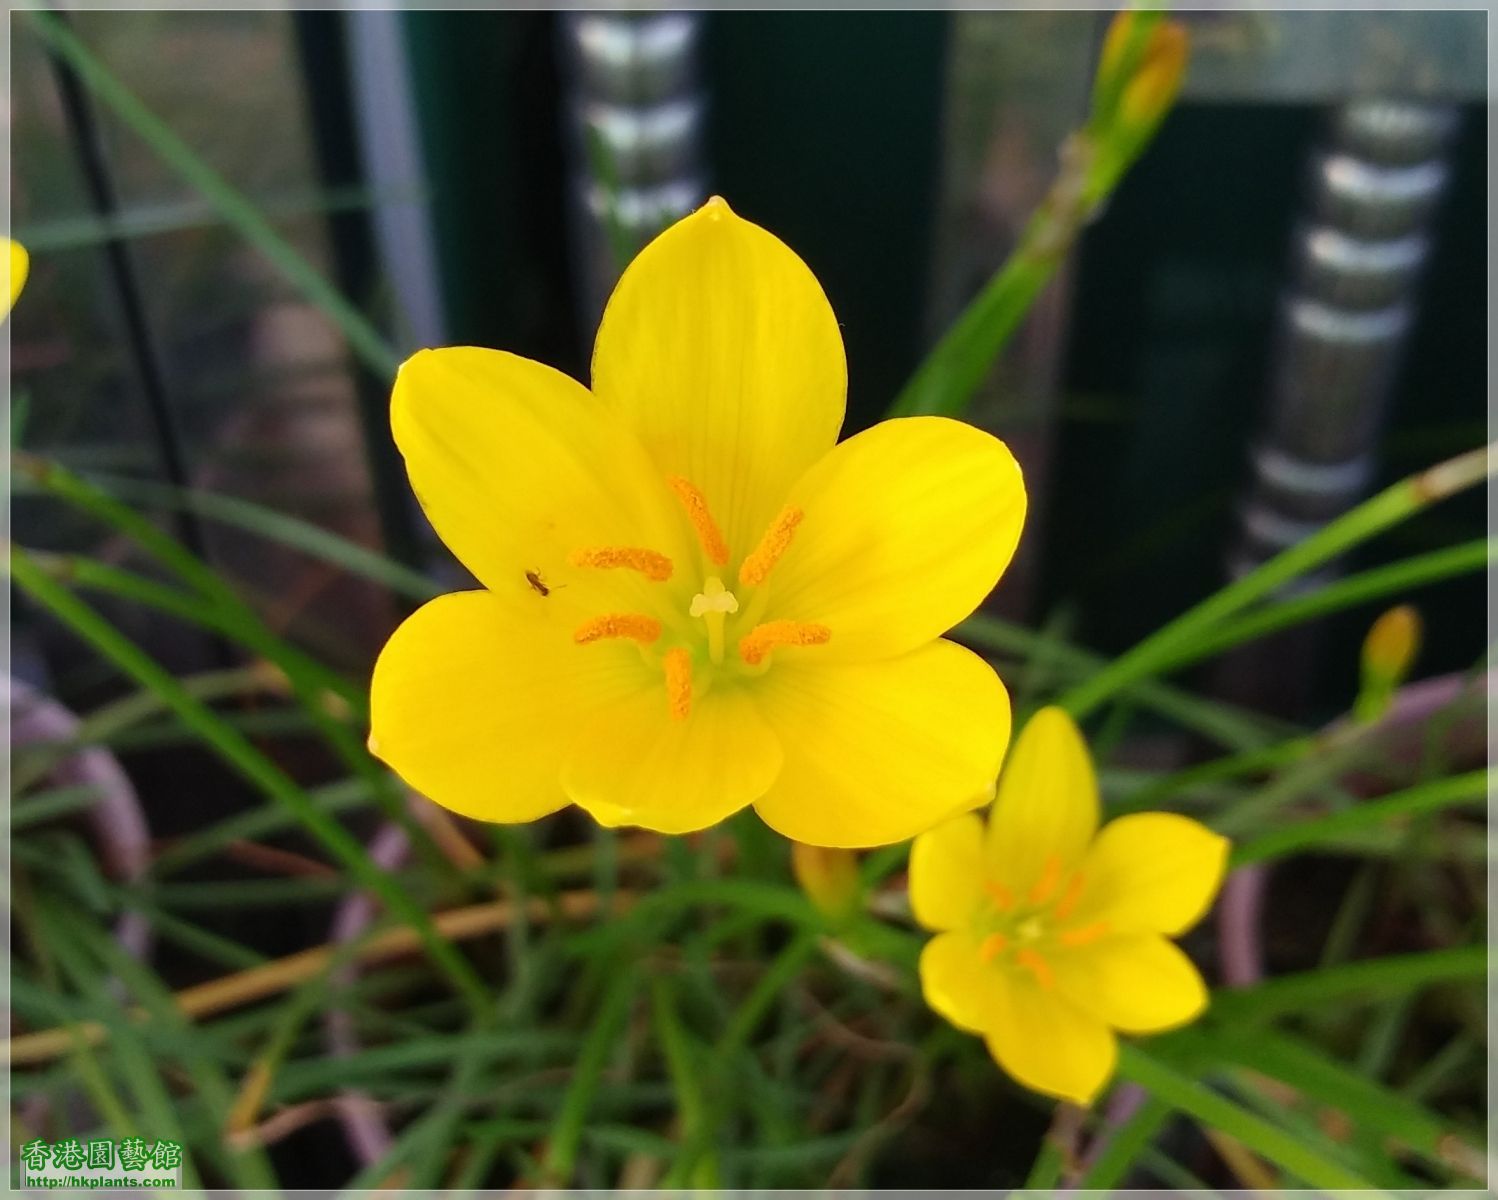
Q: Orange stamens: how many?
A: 12